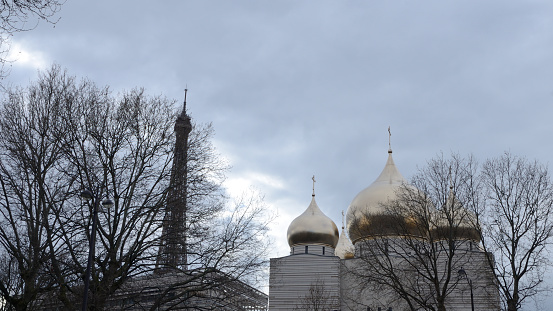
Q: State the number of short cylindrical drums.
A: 3